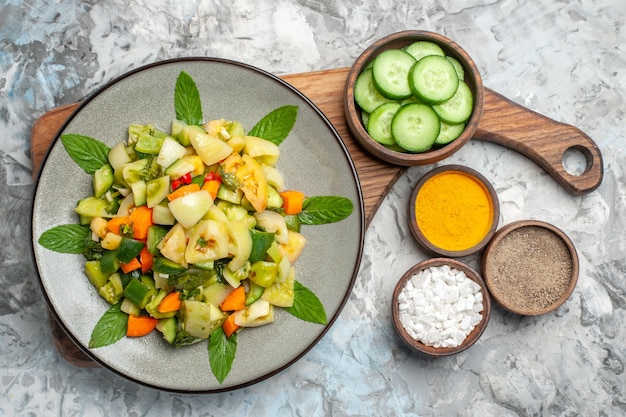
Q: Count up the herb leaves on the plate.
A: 8